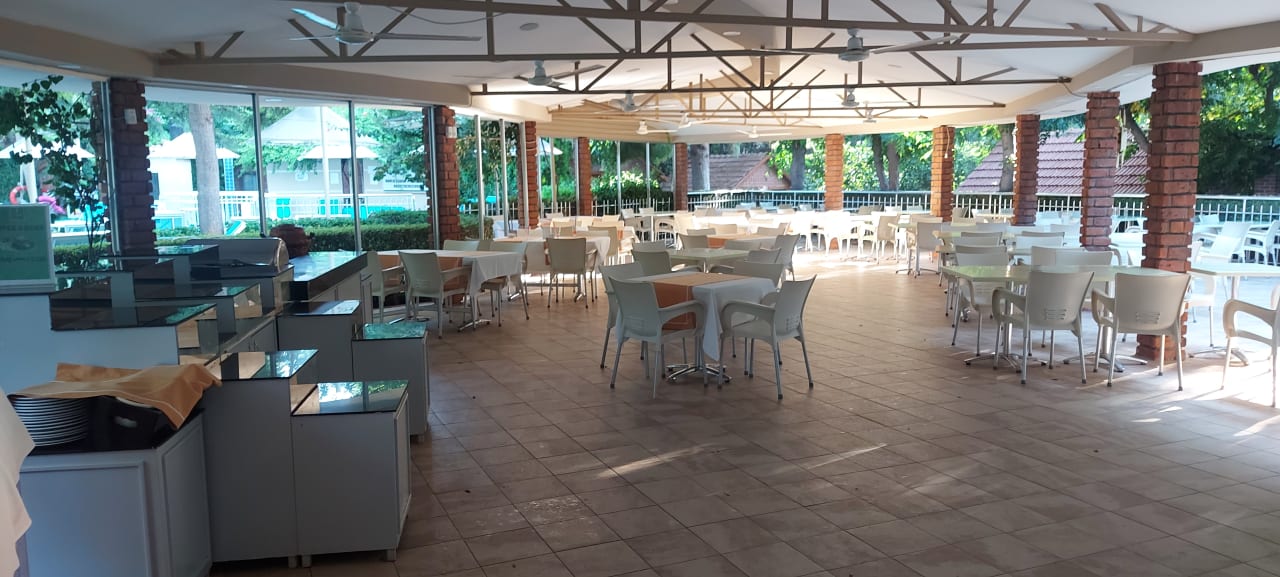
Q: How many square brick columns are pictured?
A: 10